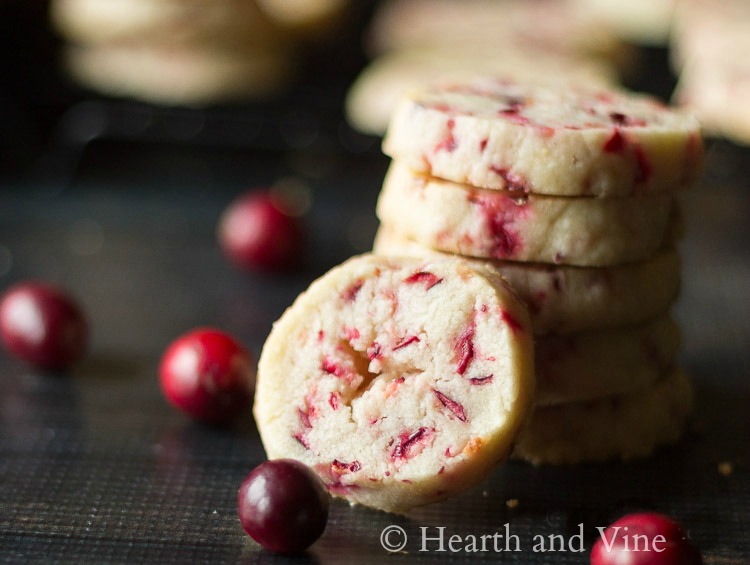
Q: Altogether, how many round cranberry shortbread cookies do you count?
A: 6